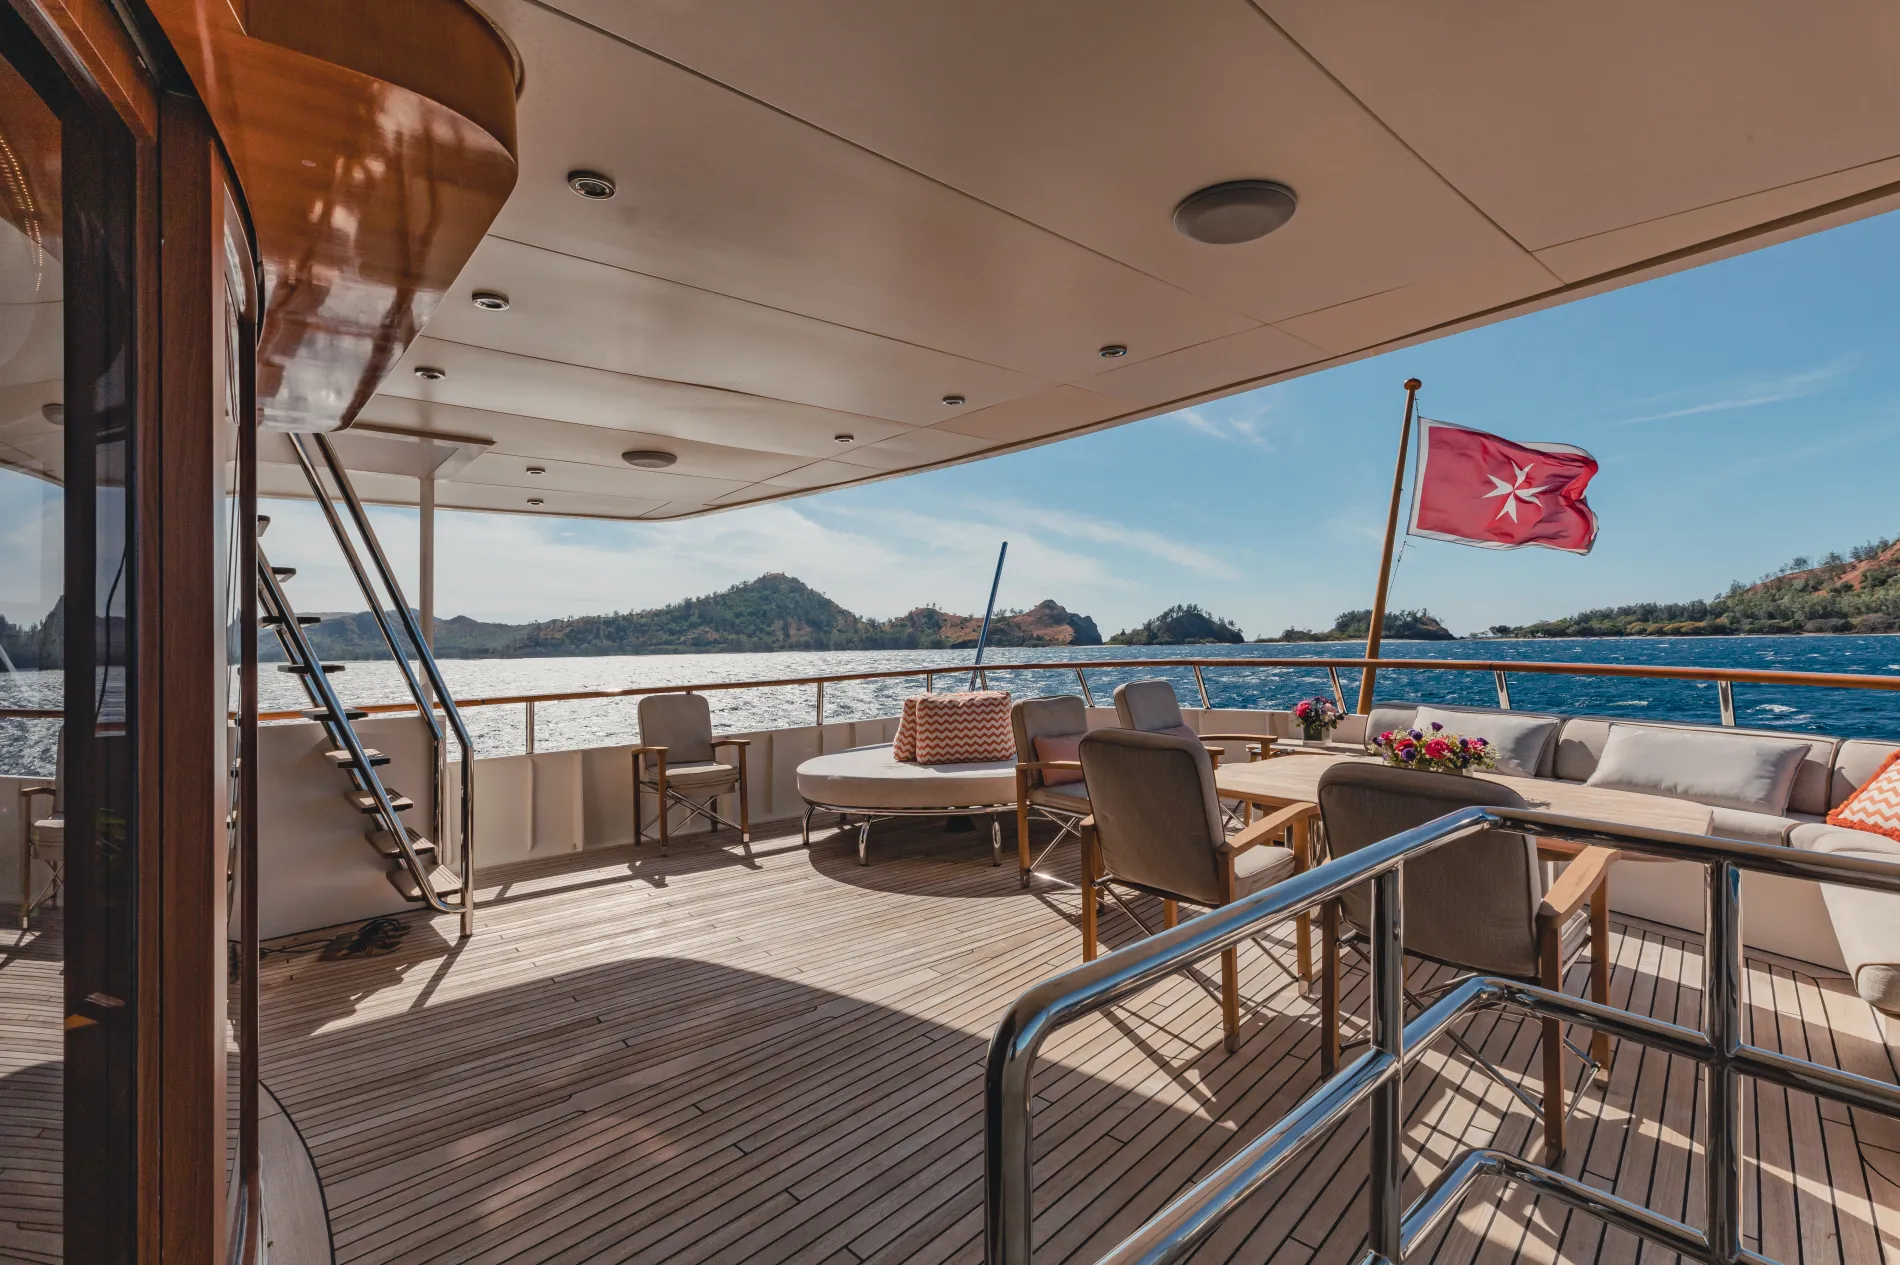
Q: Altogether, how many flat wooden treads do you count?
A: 9